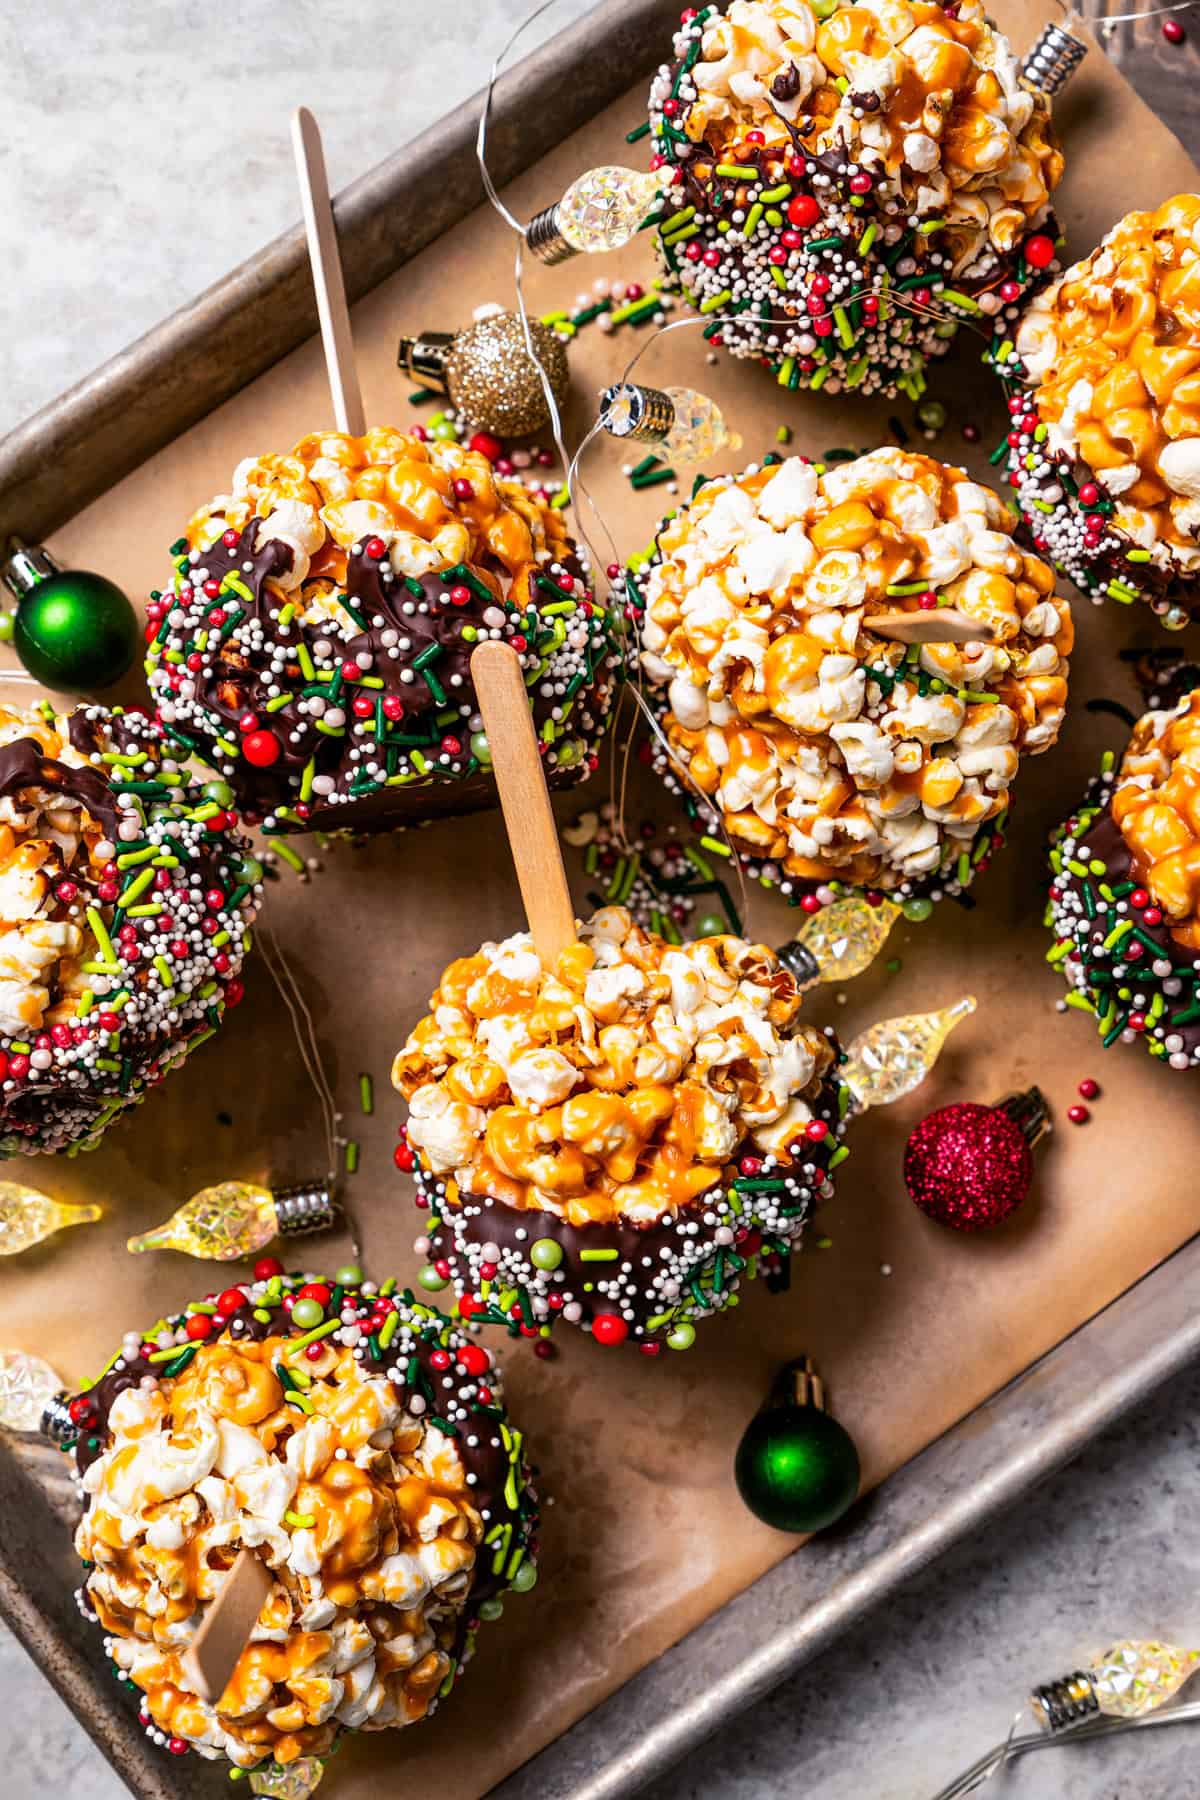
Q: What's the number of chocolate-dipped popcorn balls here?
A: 8